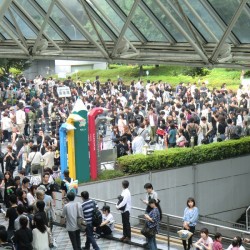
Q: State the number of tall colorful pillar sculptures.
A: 5